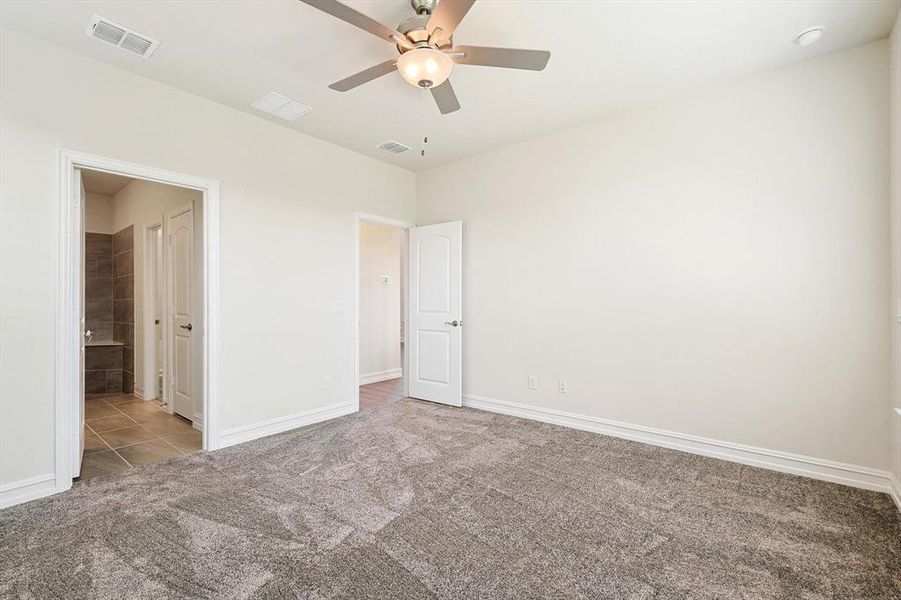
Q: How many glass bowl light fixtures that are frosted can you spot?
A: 1